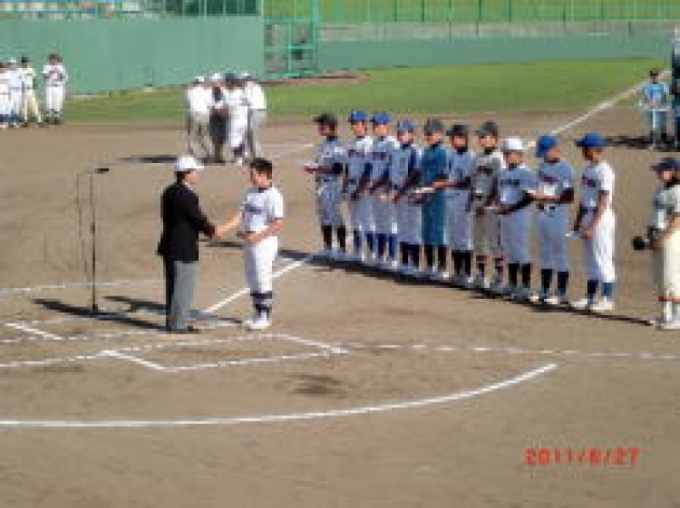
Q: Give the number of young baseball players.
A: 12